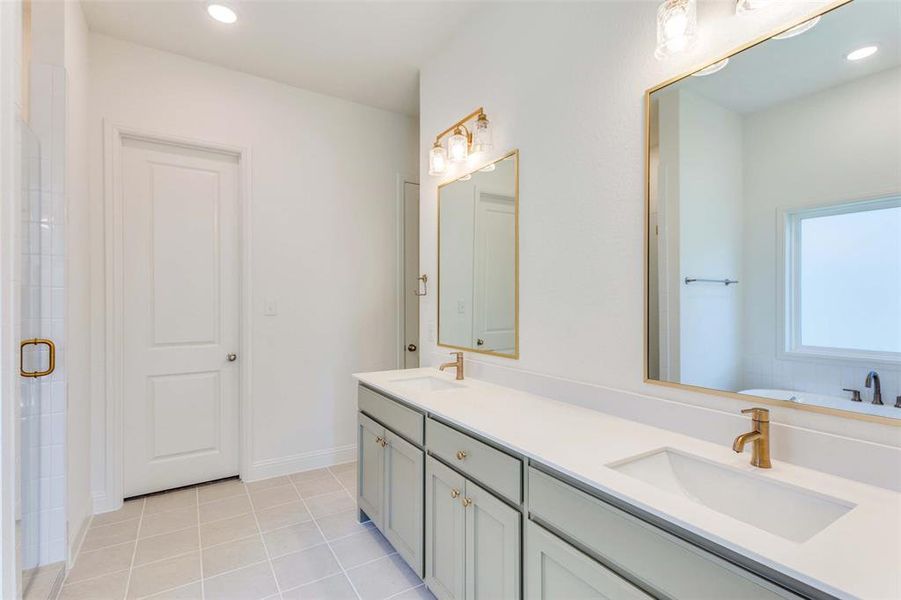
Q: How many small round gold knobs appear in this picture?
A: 5